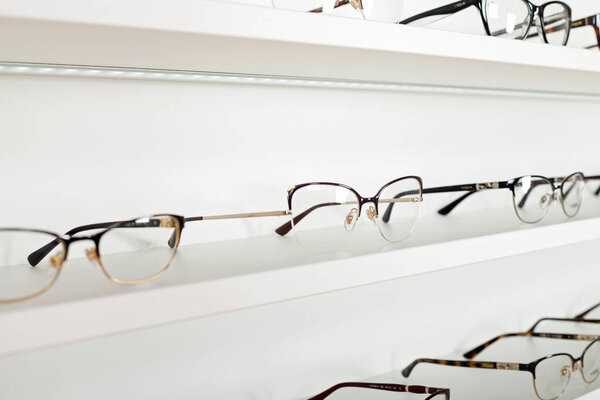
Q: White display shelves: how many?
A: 3